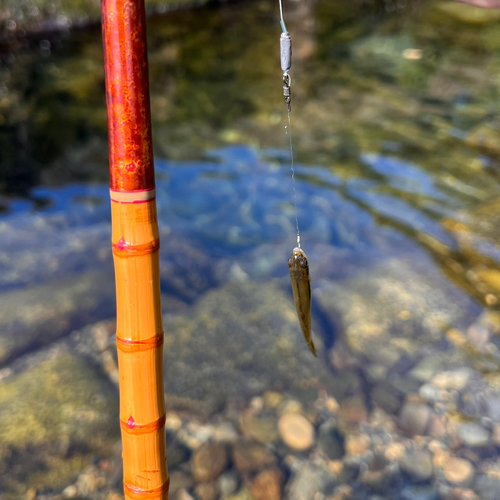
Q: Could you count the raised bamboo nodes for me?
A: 4